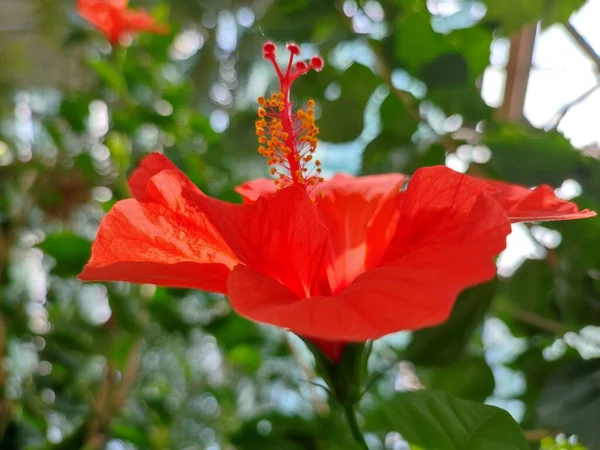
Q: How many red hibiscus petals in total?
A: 5